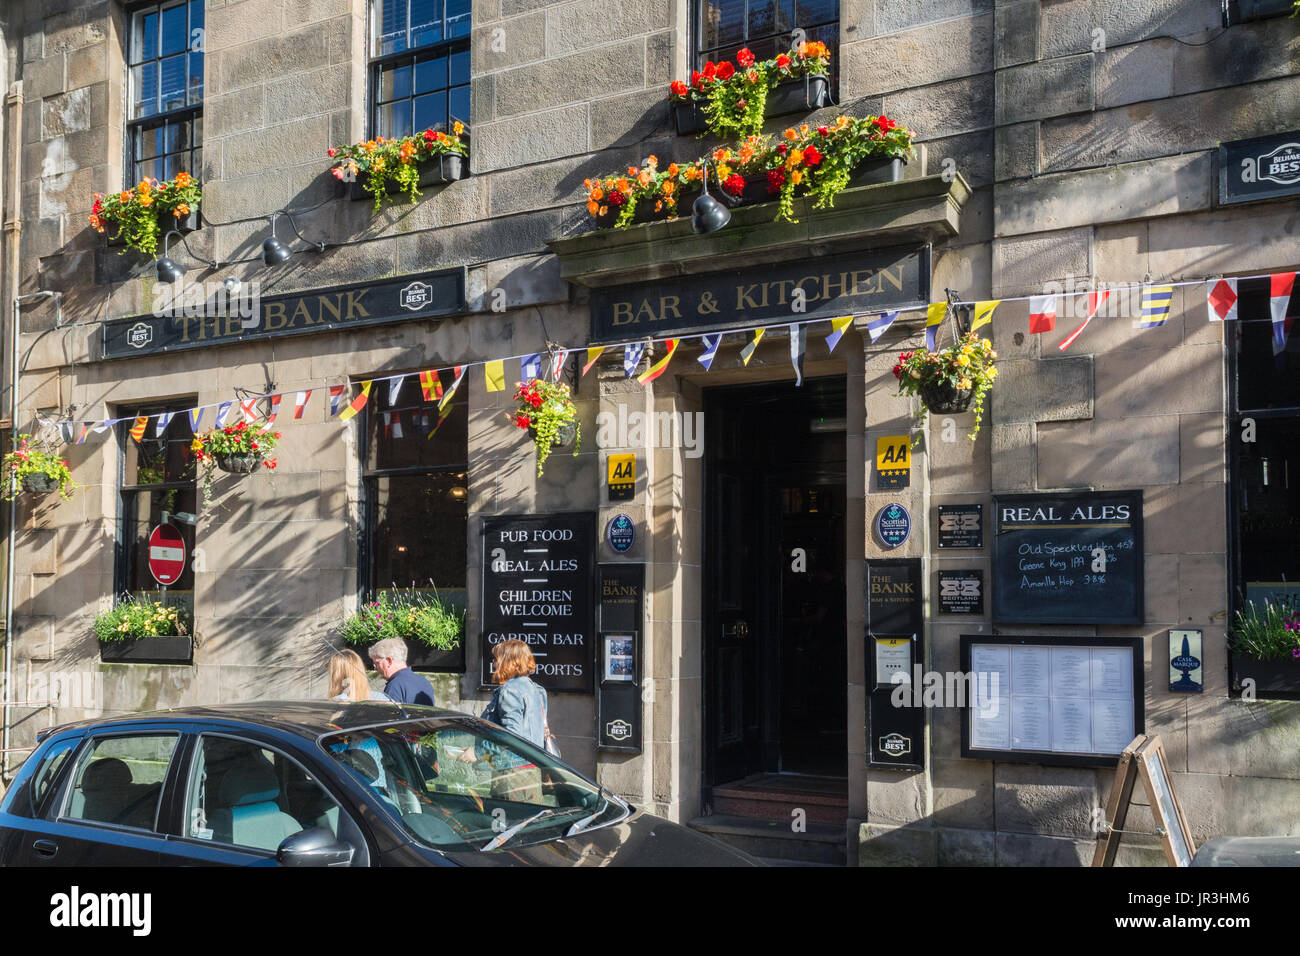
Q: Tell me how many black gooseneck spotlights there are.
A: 3